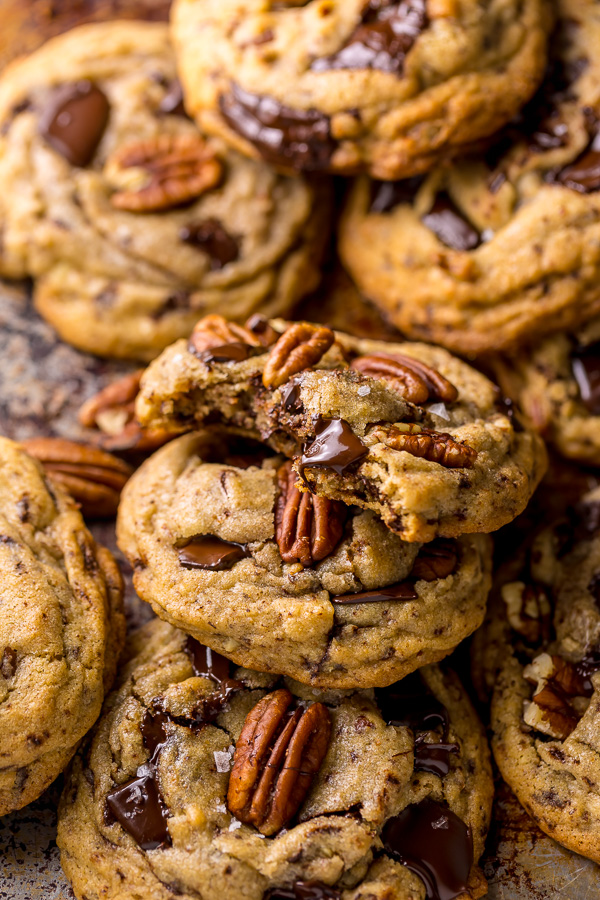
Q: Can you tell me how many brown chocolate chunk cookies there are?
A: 9